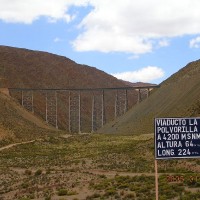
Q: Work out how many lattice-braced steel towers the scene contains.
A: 6